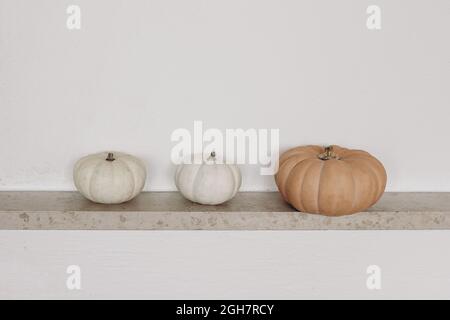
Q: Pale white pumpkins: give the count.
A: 2